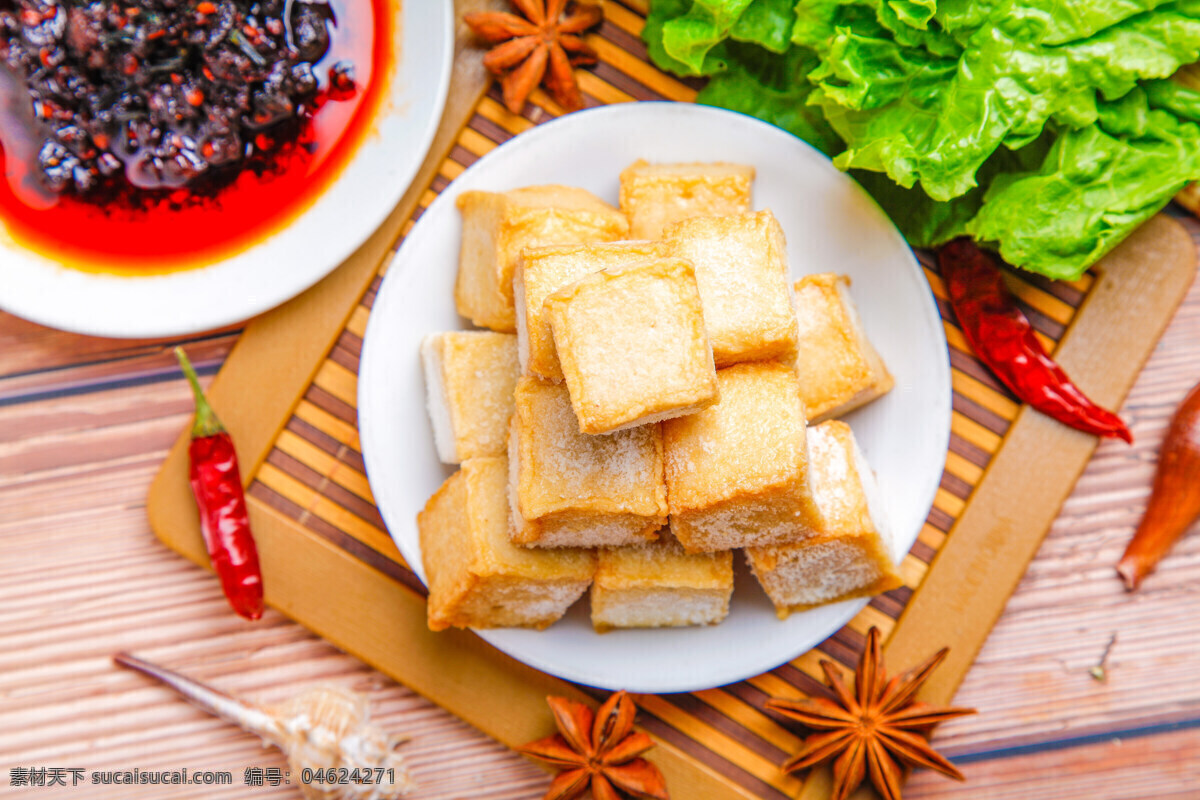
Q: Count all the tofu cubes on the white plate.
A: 12